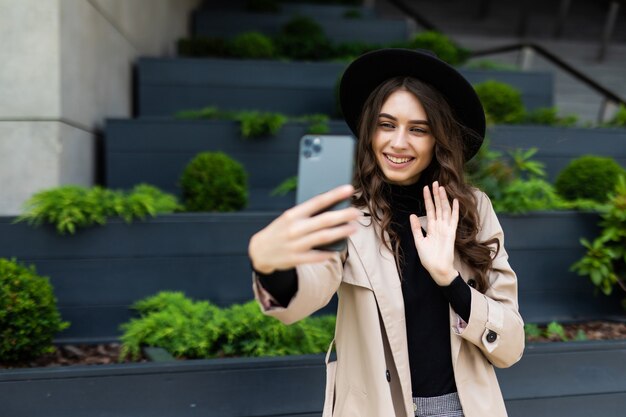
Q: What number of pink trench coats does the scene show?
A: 0